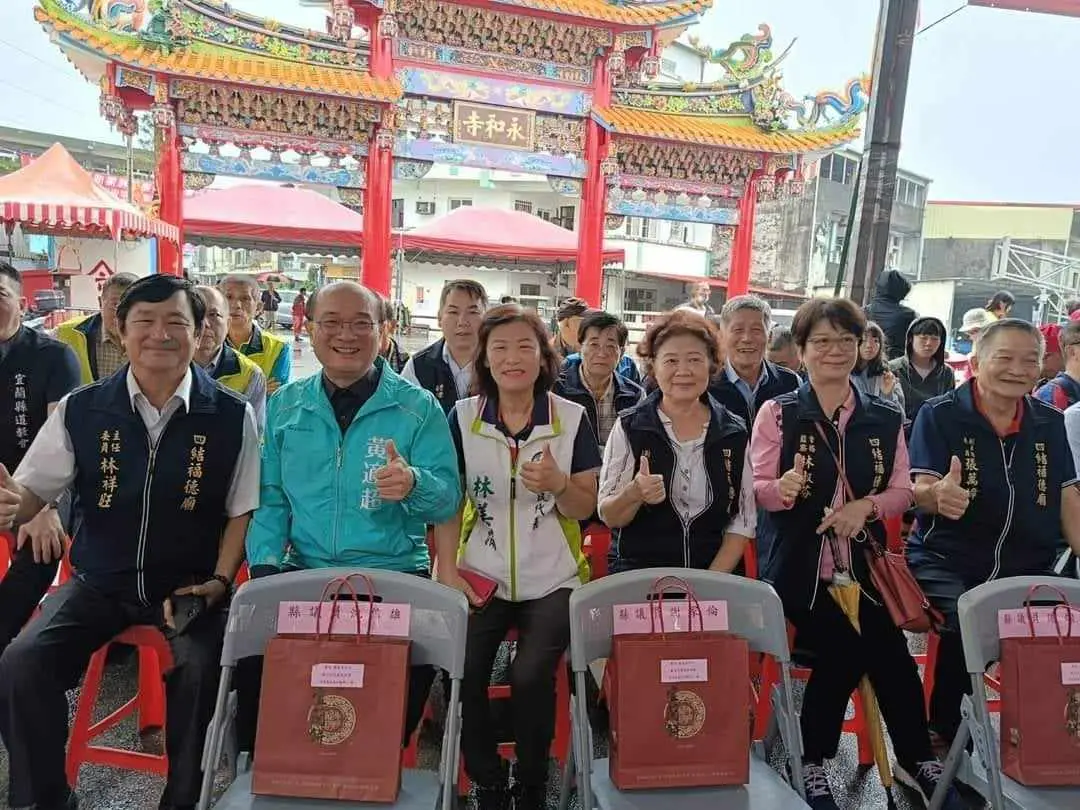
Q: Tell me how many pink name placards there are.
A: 3